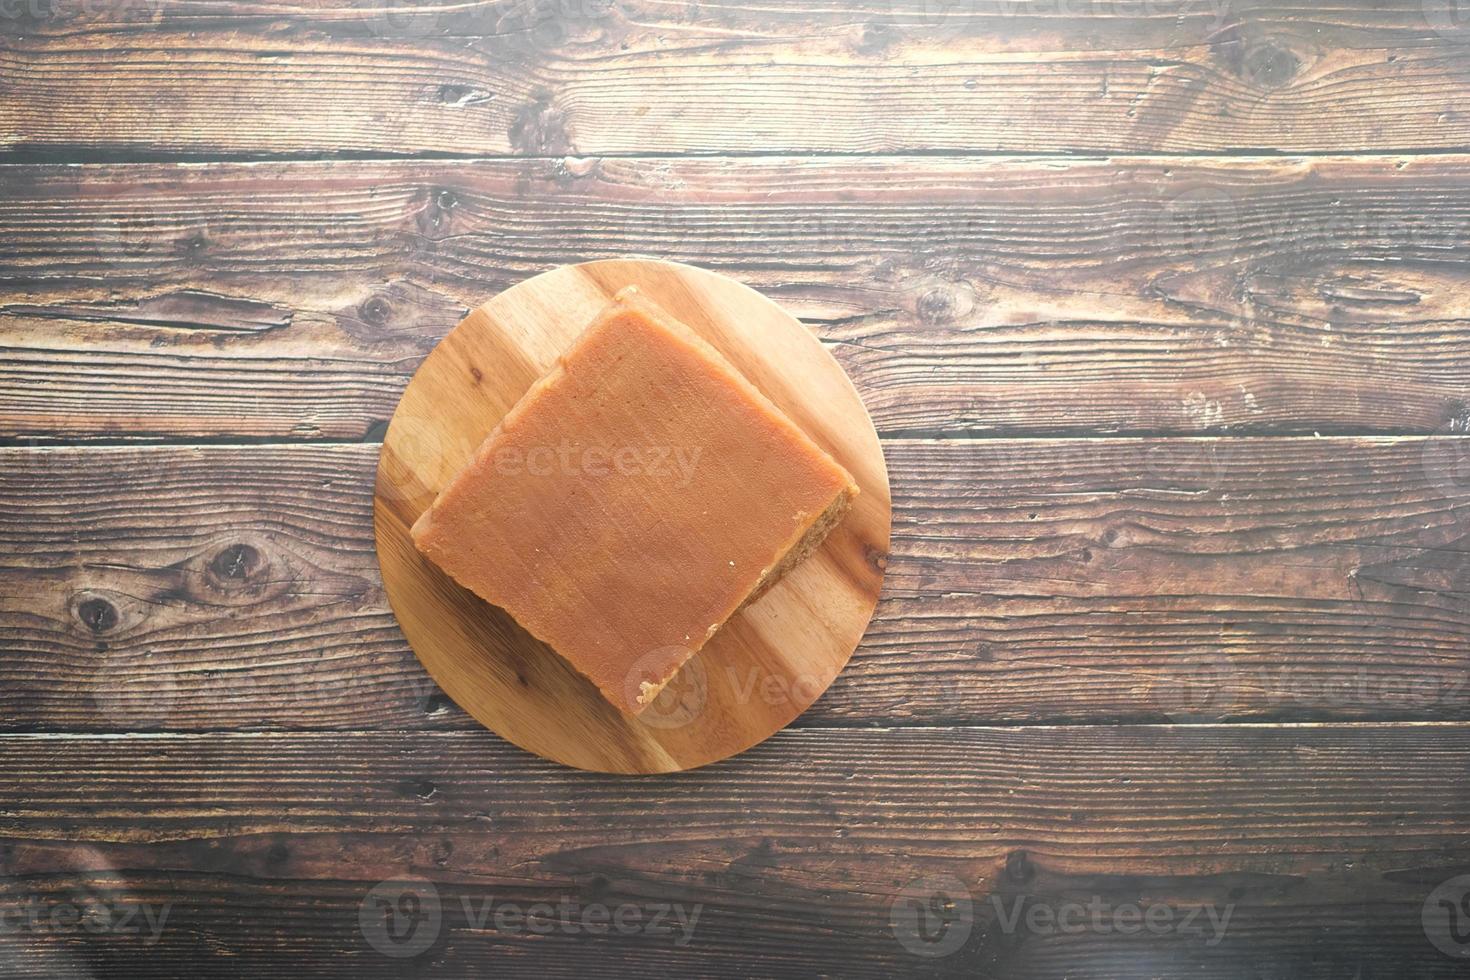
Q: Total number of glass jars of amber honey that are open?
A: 0